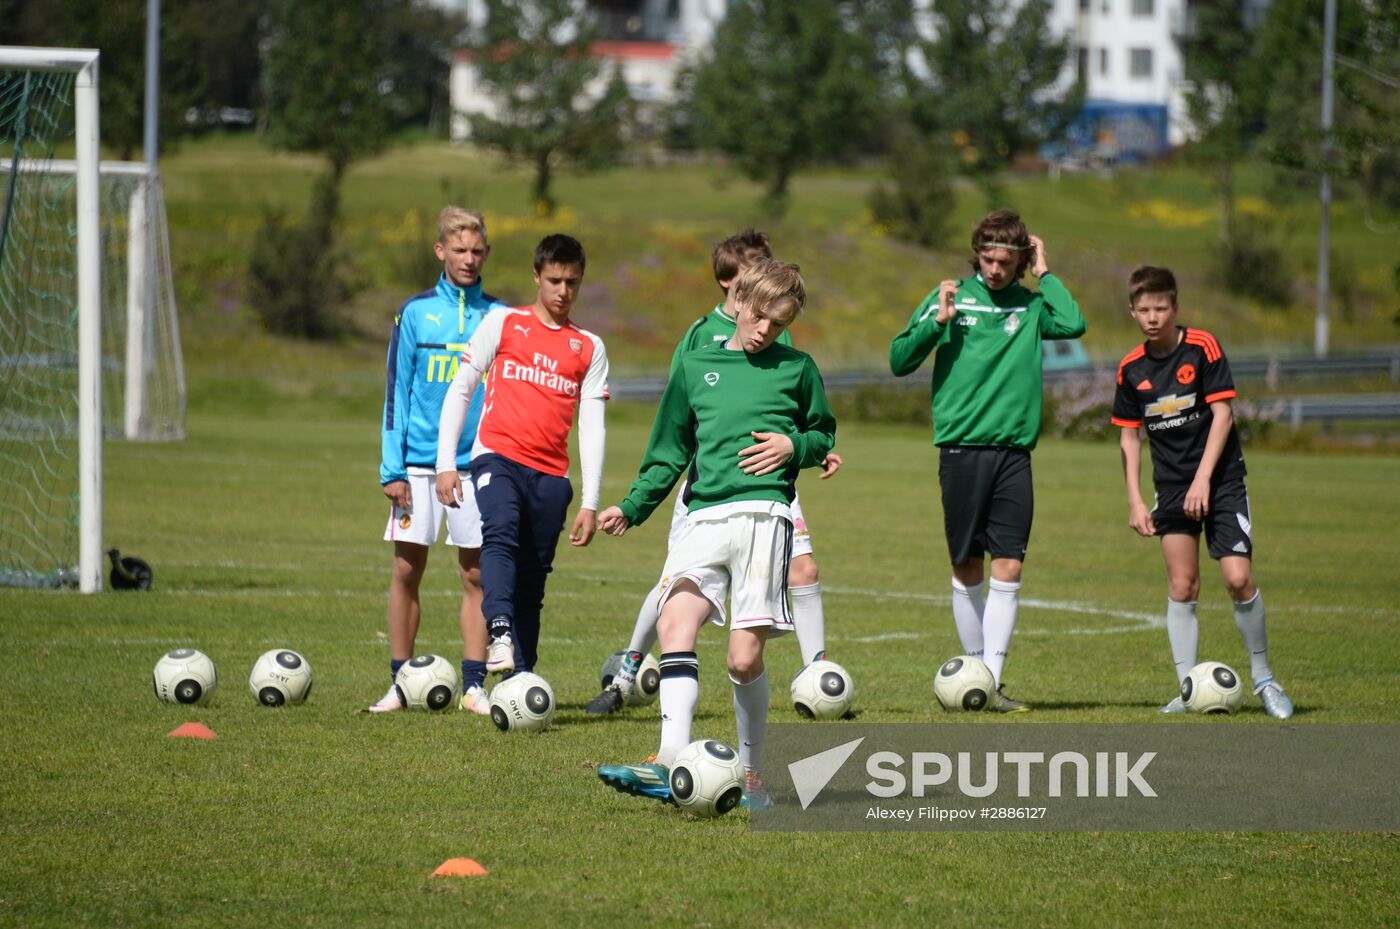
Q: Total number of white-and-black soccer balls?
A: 9